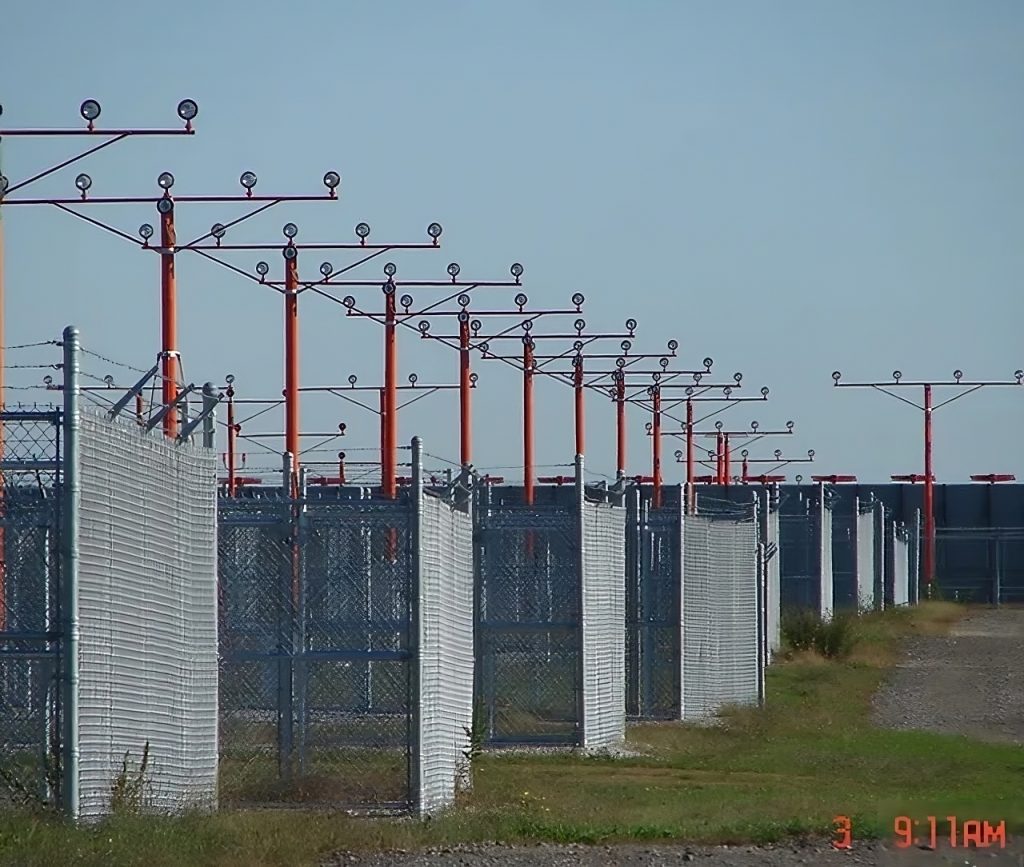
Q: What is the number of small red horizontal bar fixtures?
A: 11